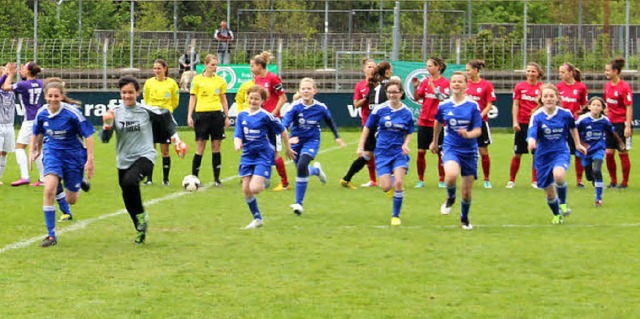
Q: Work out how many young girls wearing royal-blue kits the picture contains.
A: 7